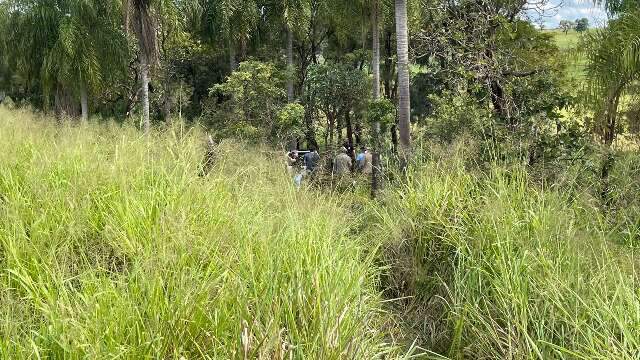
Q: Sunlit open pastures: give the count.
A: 1